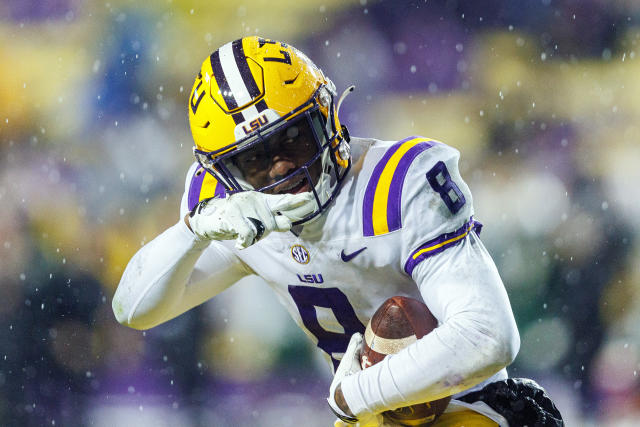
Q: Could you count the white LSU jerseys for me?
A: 1